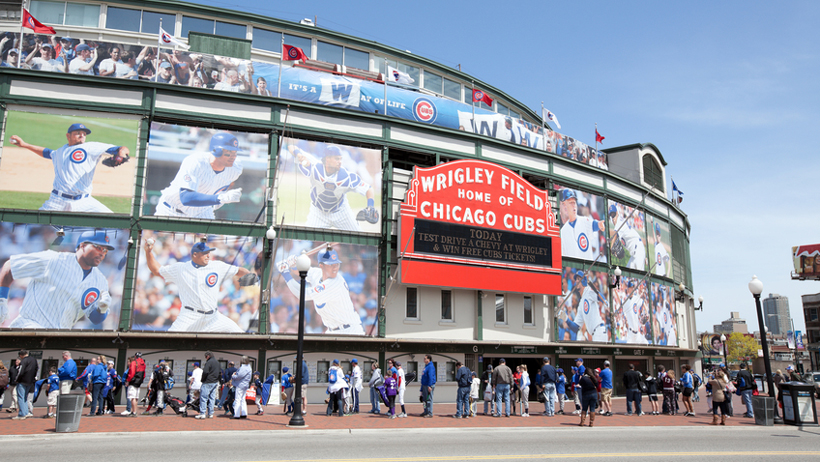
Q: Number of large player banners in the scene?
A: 12